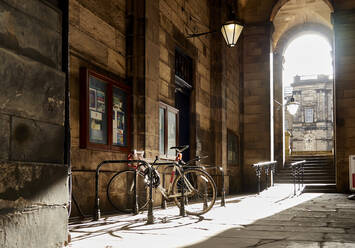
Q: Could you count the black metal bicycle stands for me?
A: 4